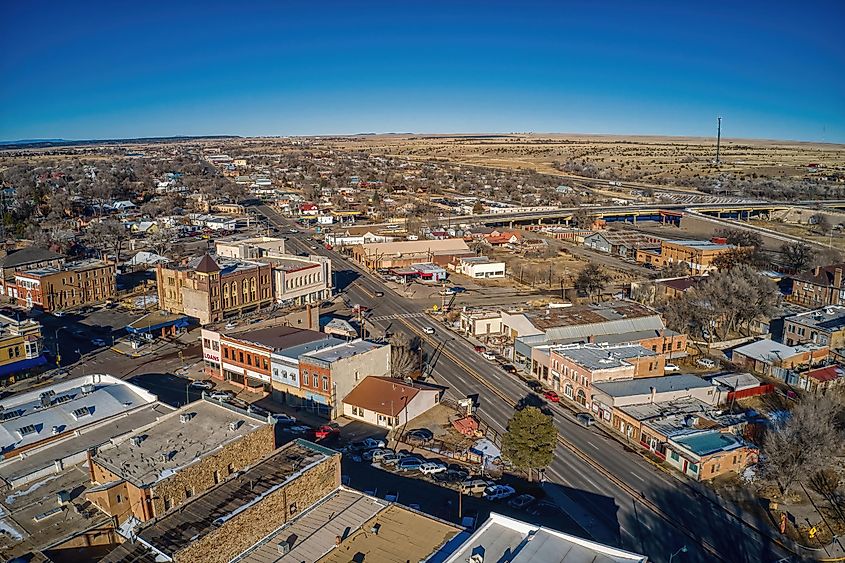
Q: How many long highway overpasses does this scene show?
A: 1